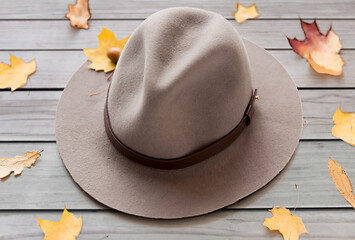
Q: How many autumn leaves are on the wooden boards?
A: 10